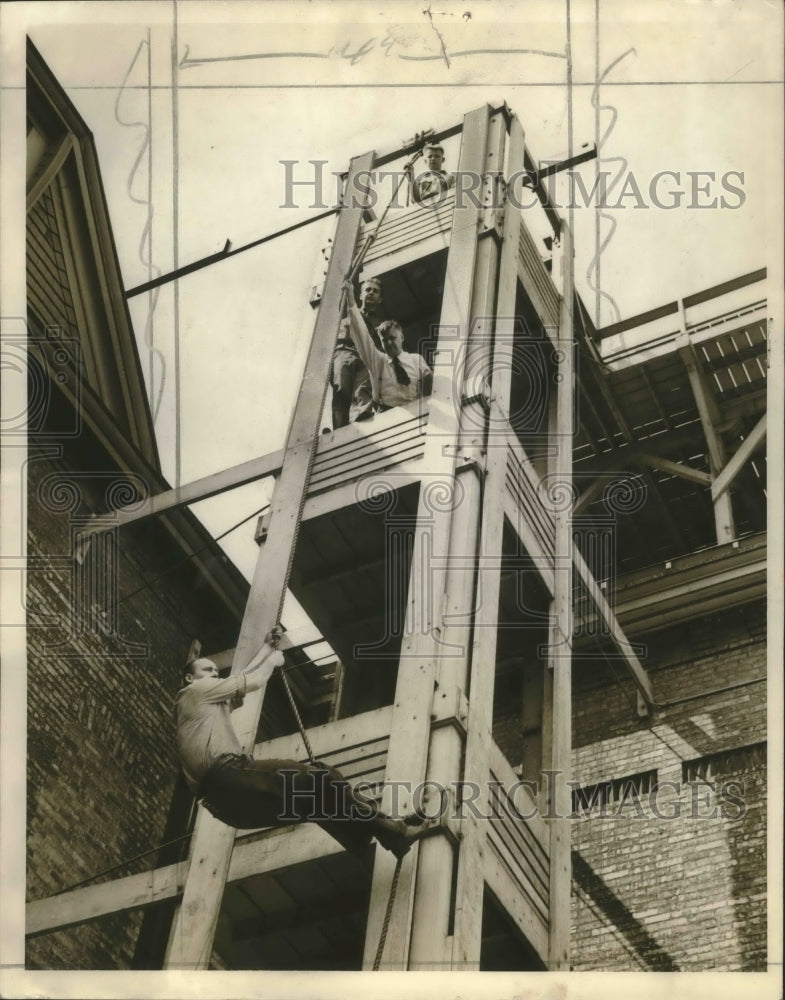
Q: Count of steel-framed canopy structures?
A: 0